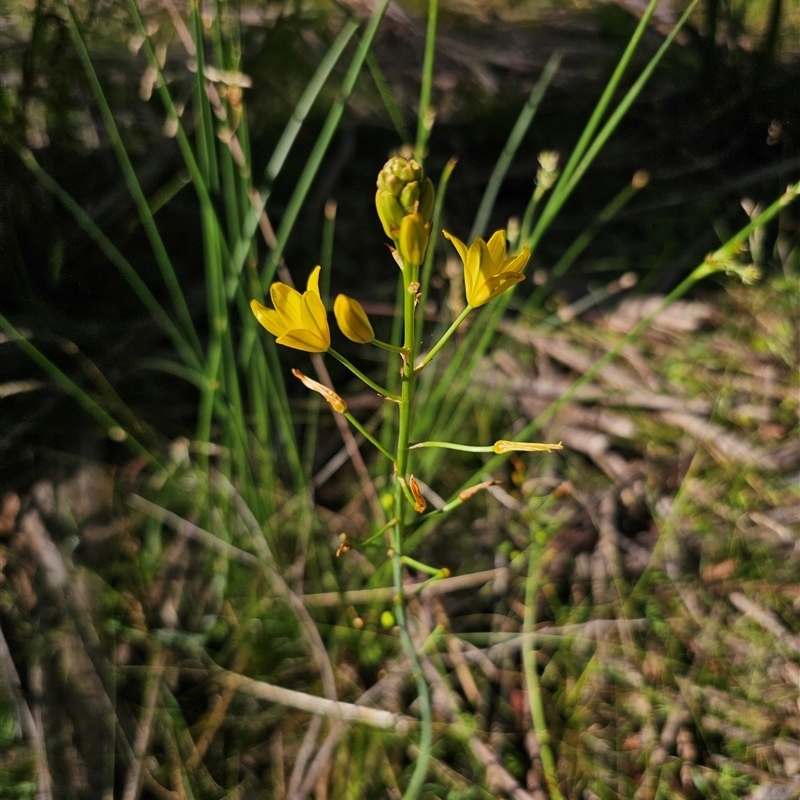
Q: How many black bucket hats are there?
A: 0